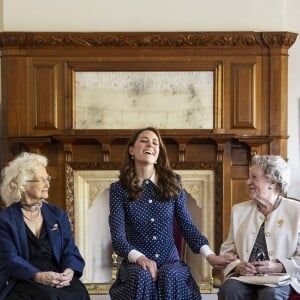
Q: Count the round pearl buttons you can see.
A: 5